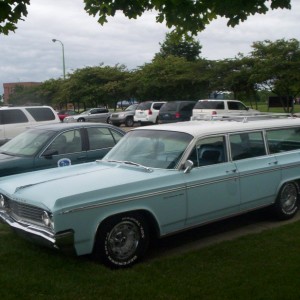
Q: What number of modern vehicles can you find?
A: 8